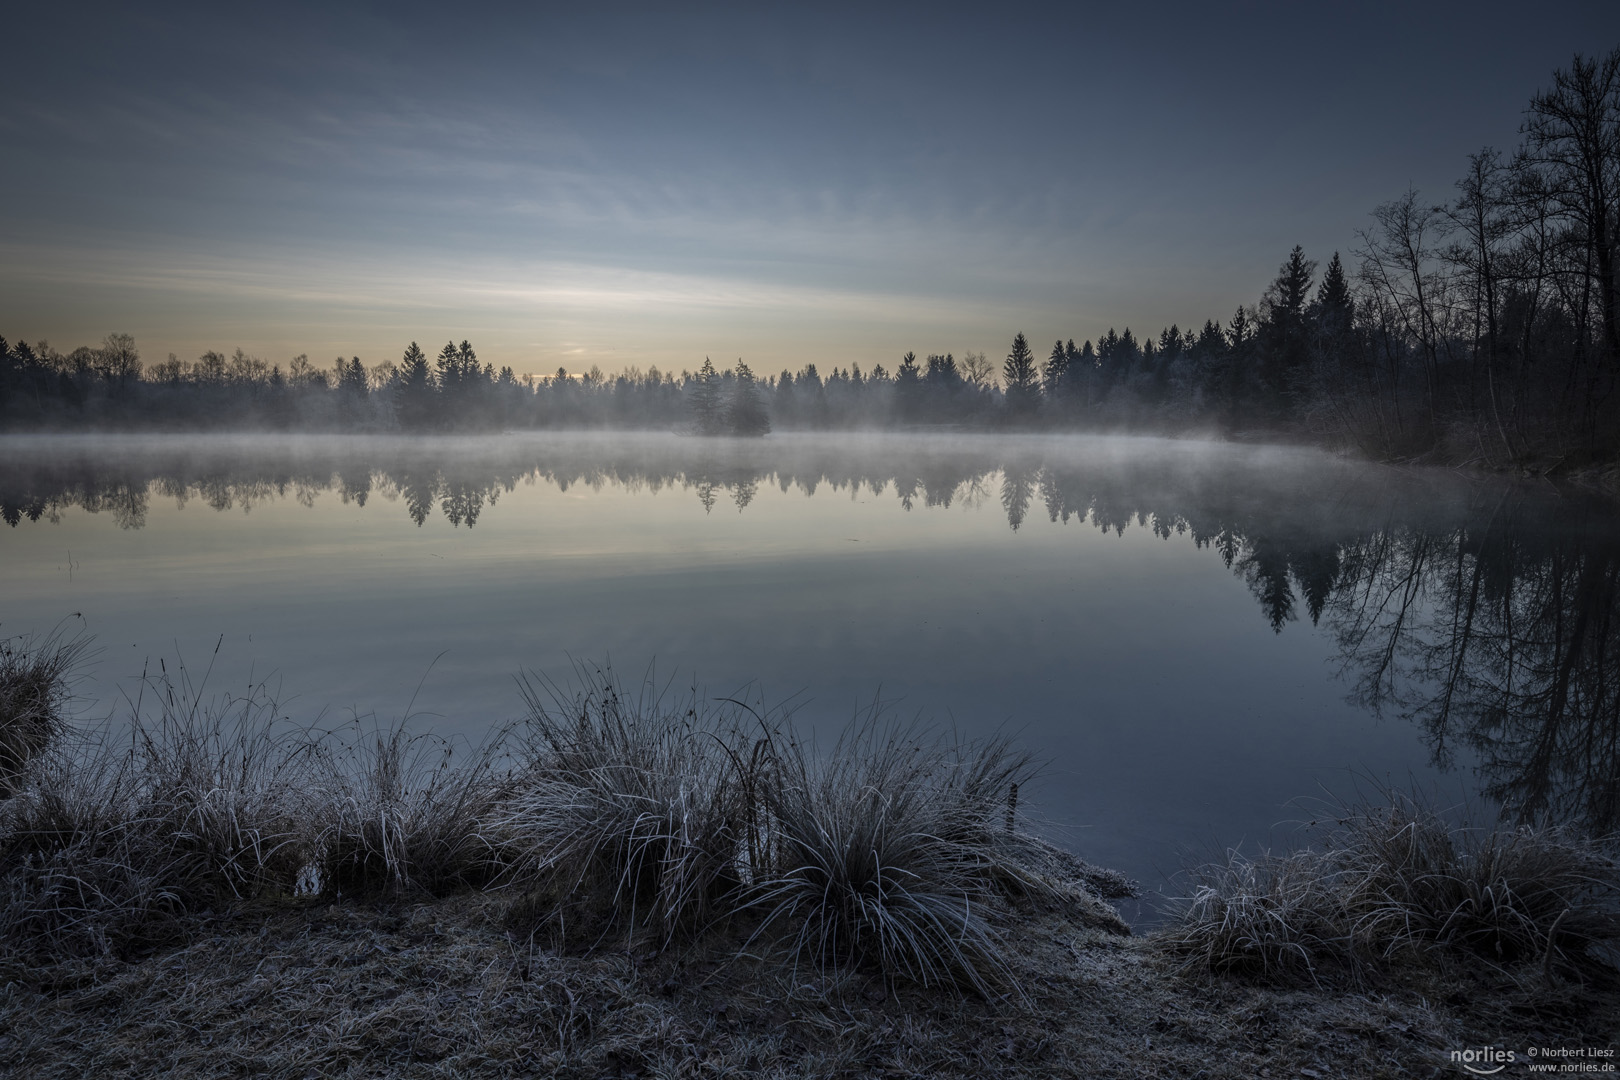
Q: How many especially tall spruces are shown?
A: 2